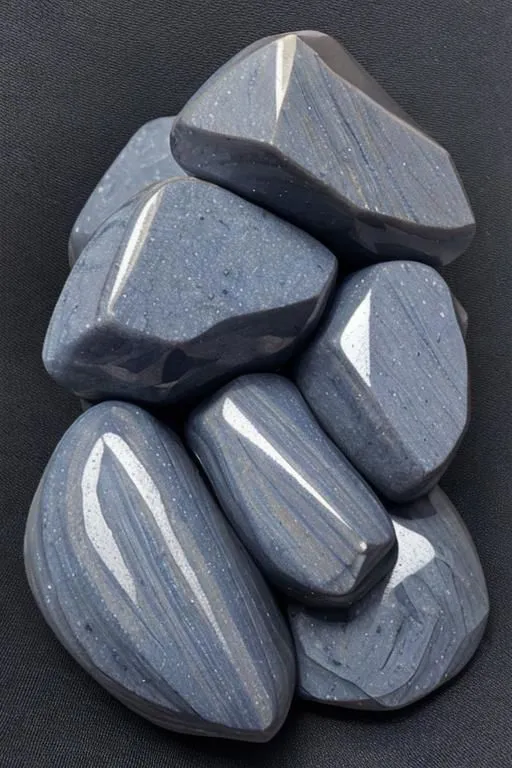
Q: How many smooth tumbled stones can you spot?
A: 7